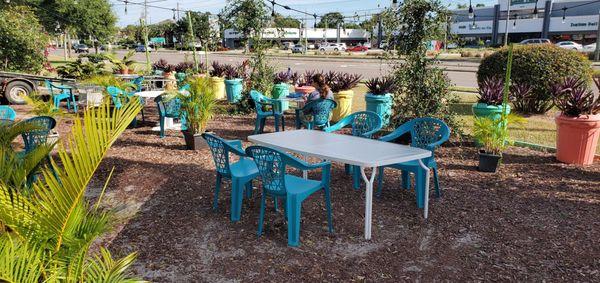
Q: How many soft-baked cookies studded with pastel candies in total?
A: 0